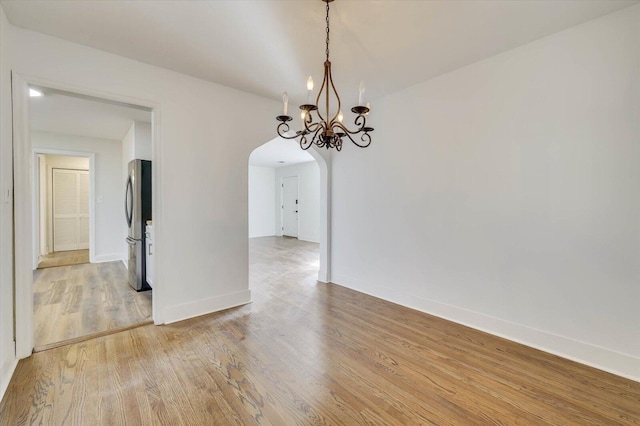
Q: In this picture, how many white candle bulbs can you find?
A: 6